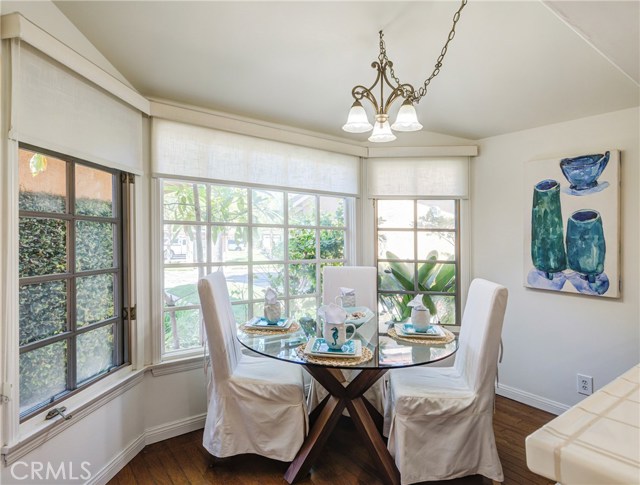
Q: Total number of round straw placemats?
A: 3